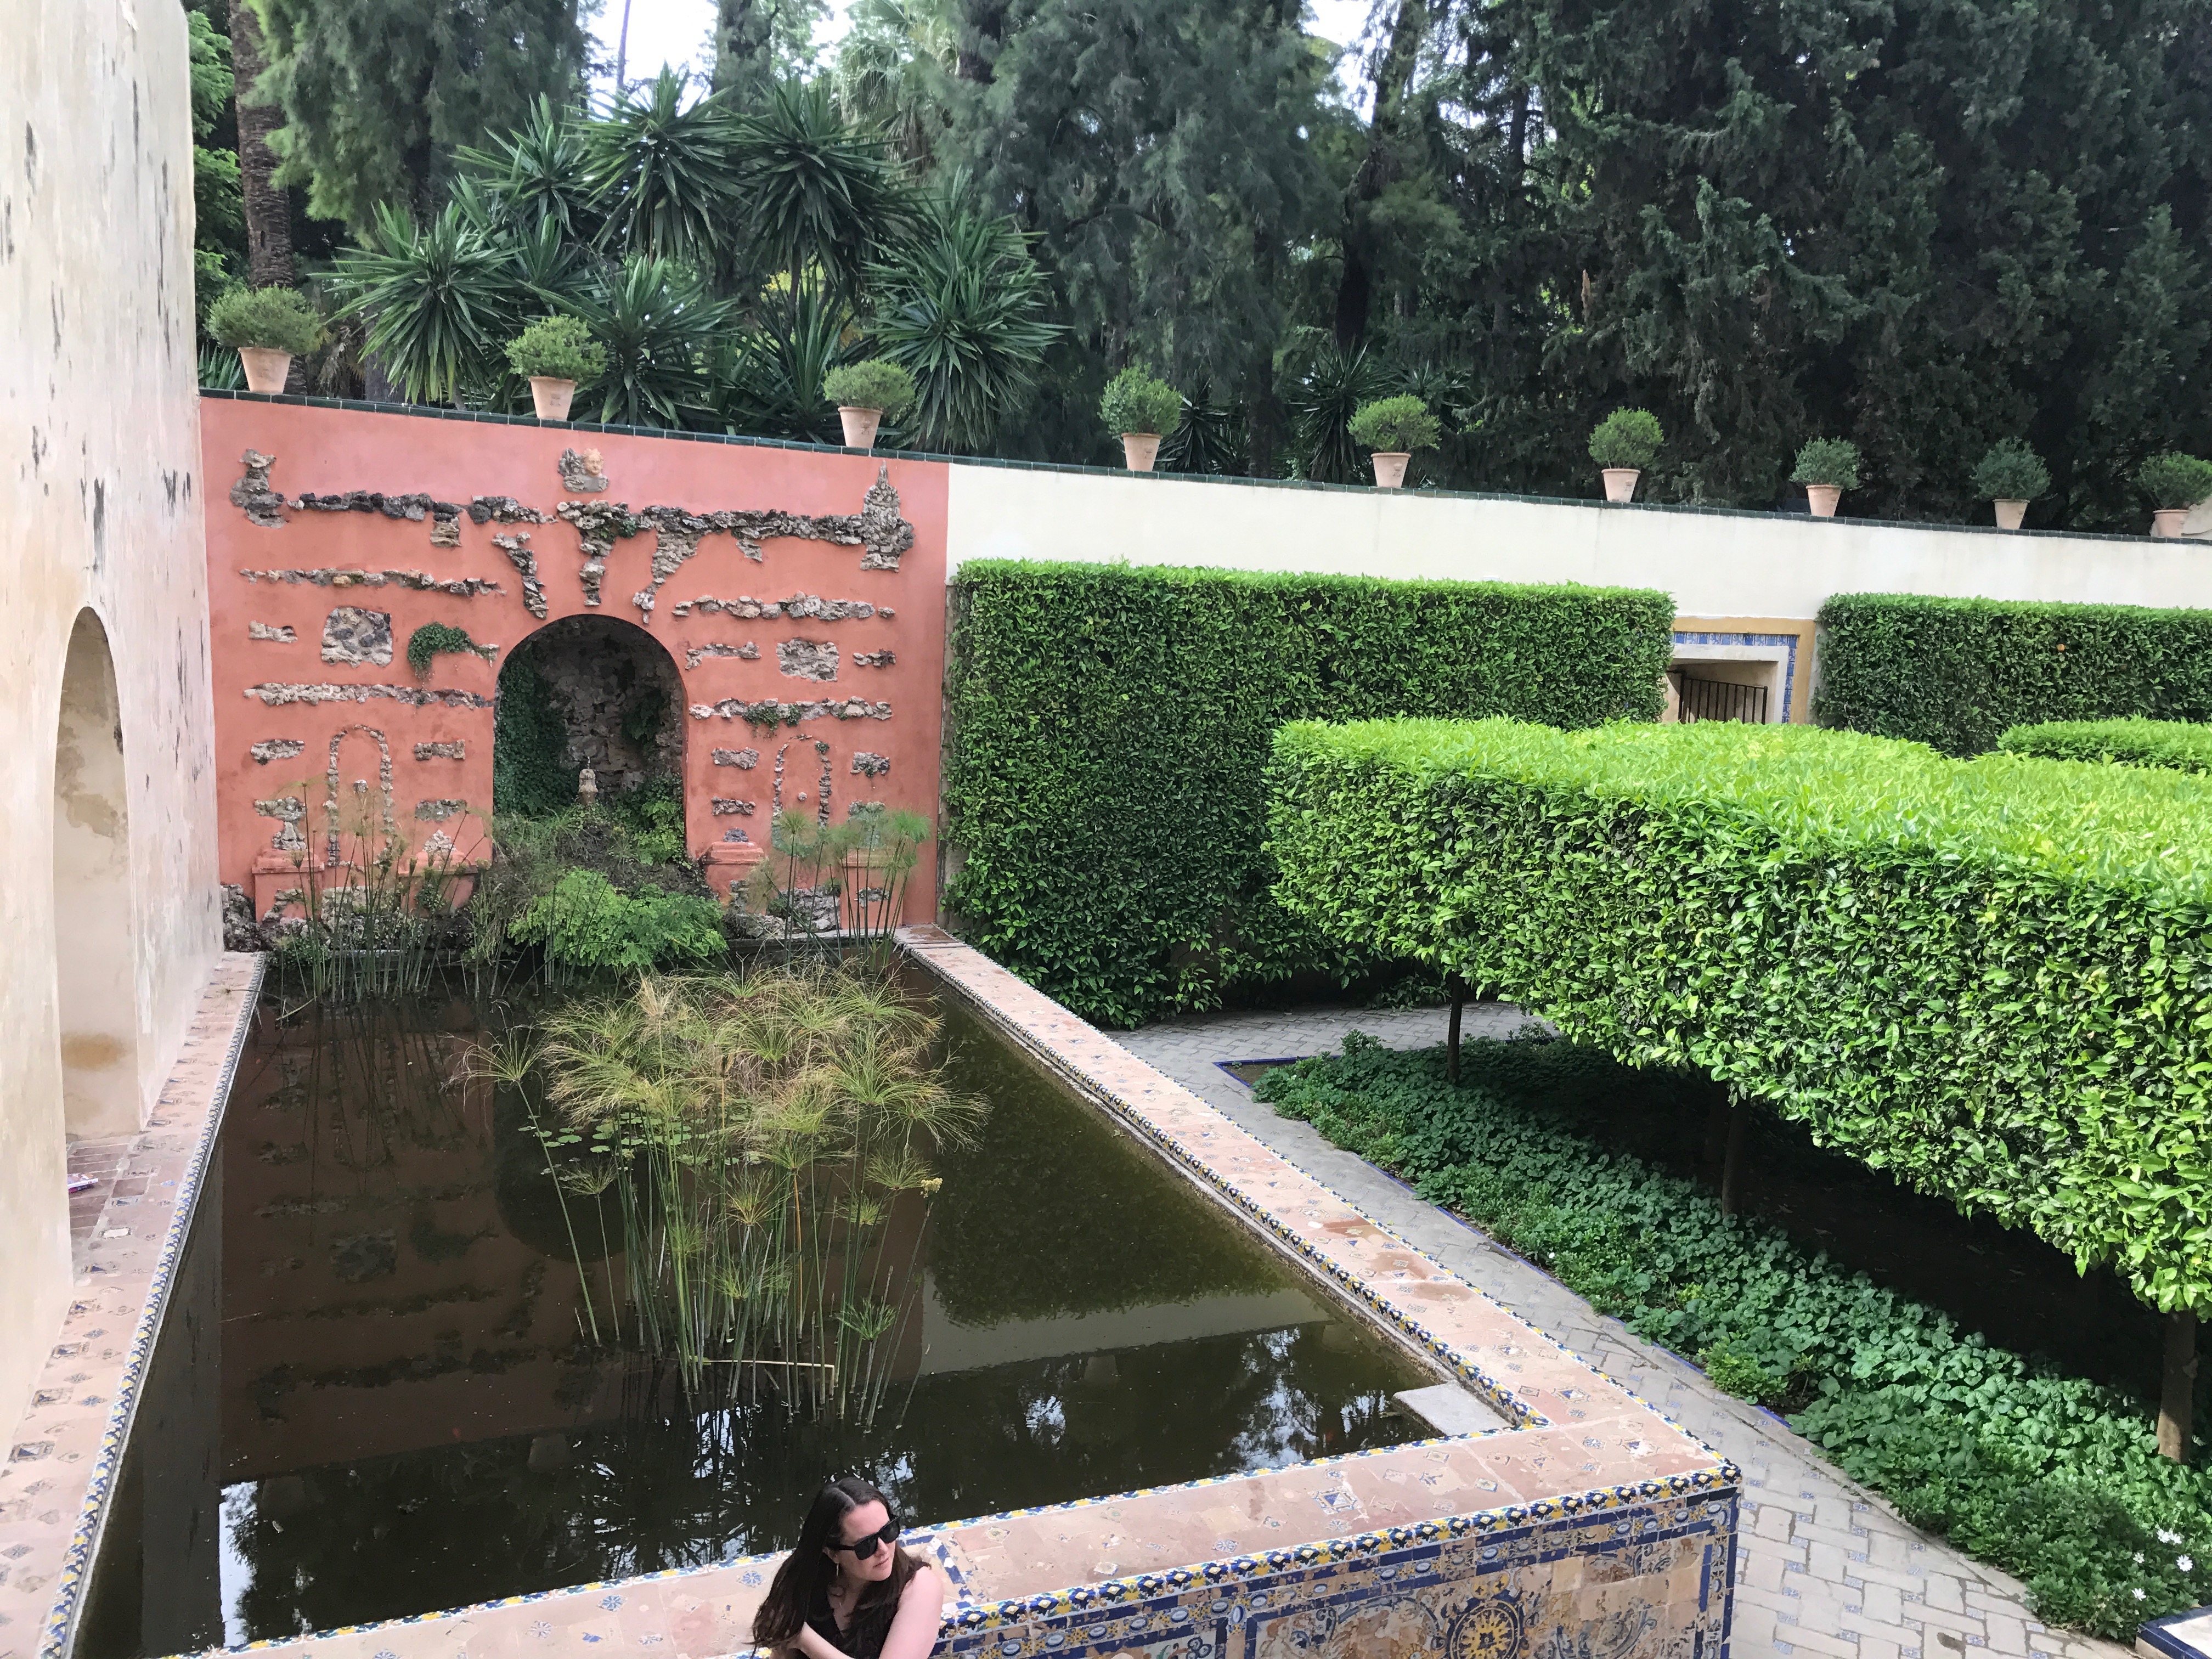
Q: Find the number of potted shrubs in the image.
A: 9